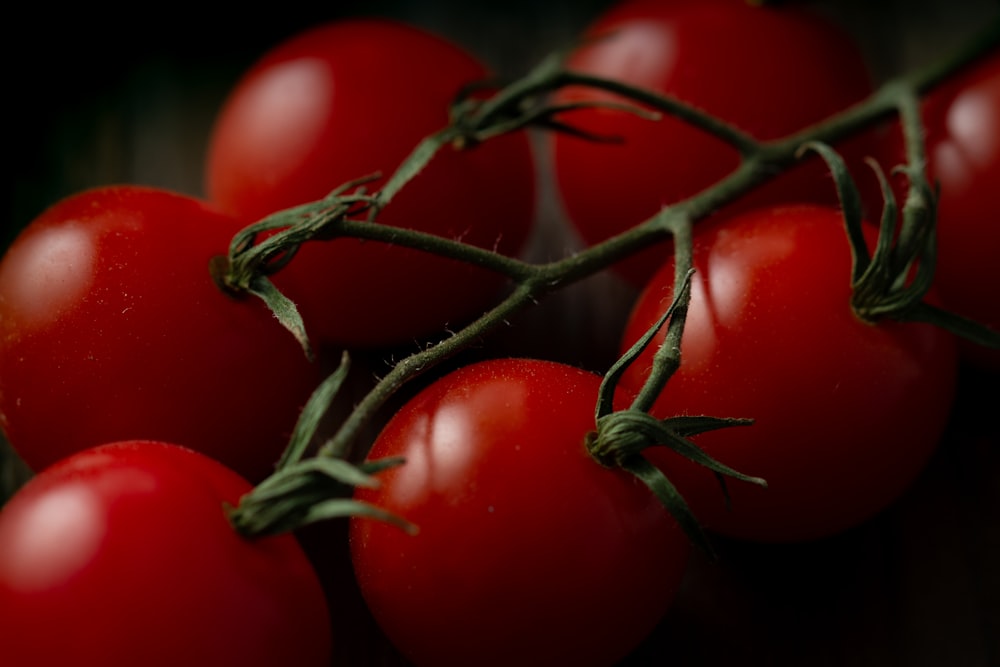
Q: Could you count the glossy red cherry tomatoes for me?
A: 7